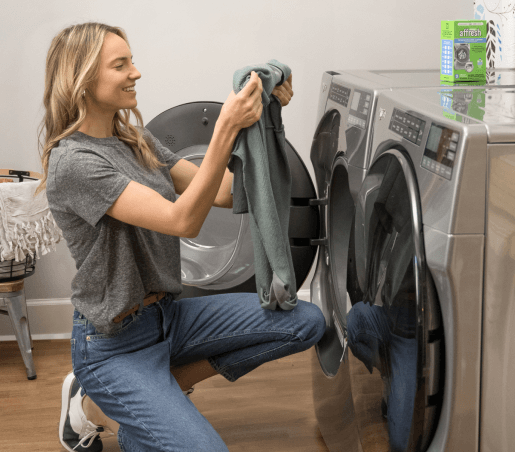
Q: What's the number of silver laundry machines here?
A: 2